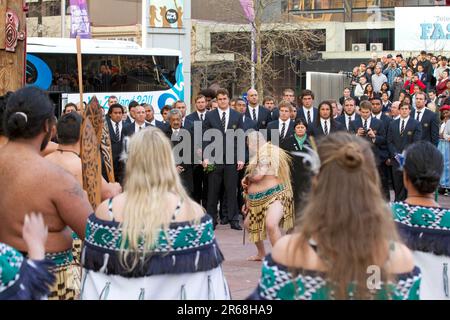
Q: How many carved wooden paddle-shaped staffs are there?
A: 3